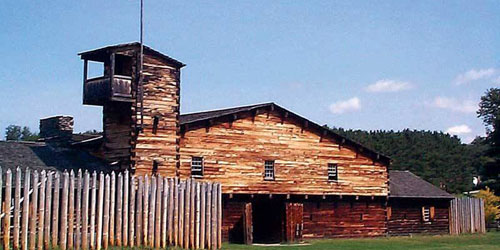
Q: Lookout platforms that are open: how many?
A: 1